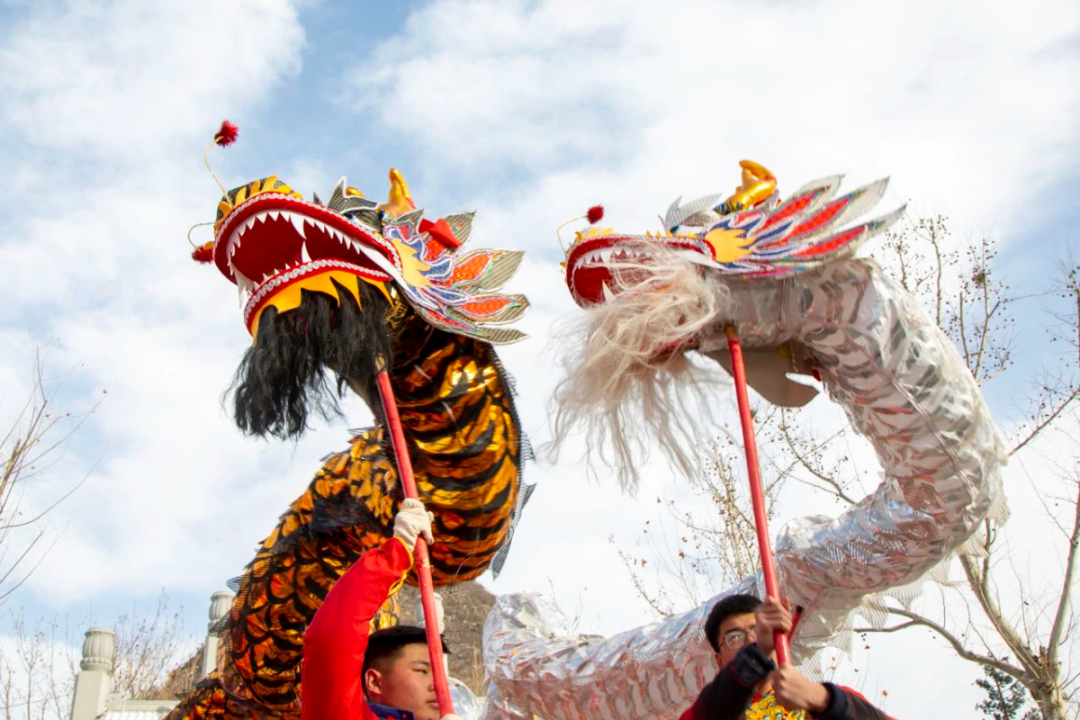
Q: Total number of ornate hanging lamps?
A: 0